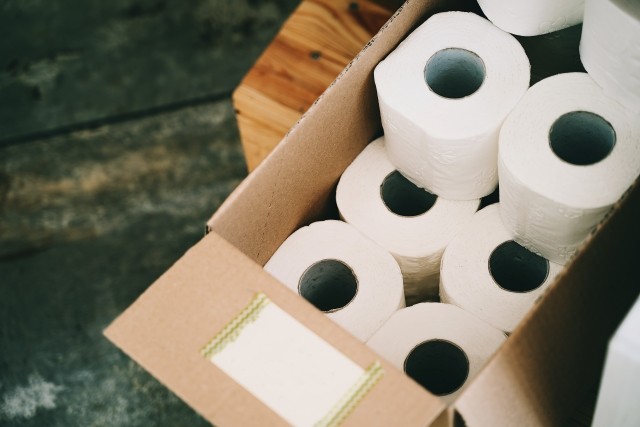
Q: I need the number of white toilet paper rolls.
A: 8